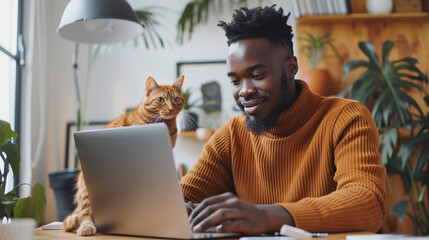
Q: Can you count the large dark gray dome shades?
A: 1